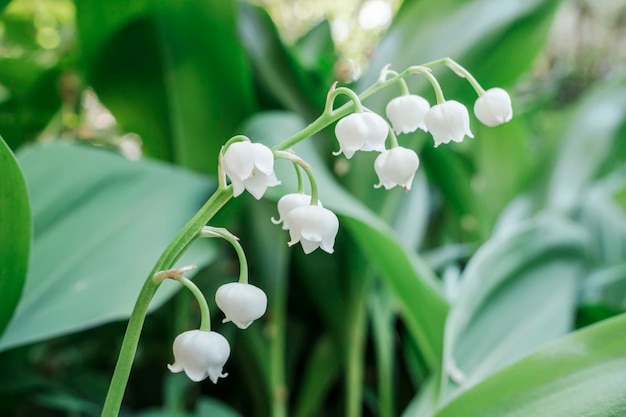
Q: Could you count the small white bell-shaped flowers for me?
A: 10